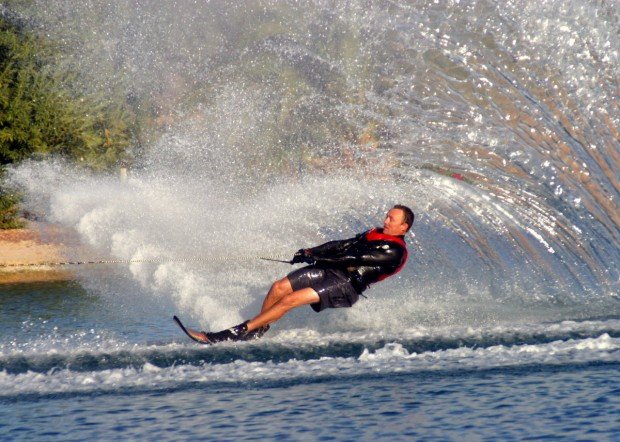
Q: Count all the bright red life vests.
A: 1